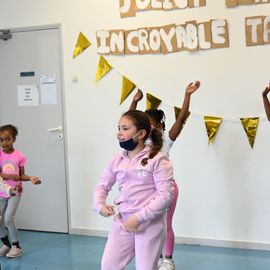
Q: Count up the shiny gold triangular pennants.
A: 7